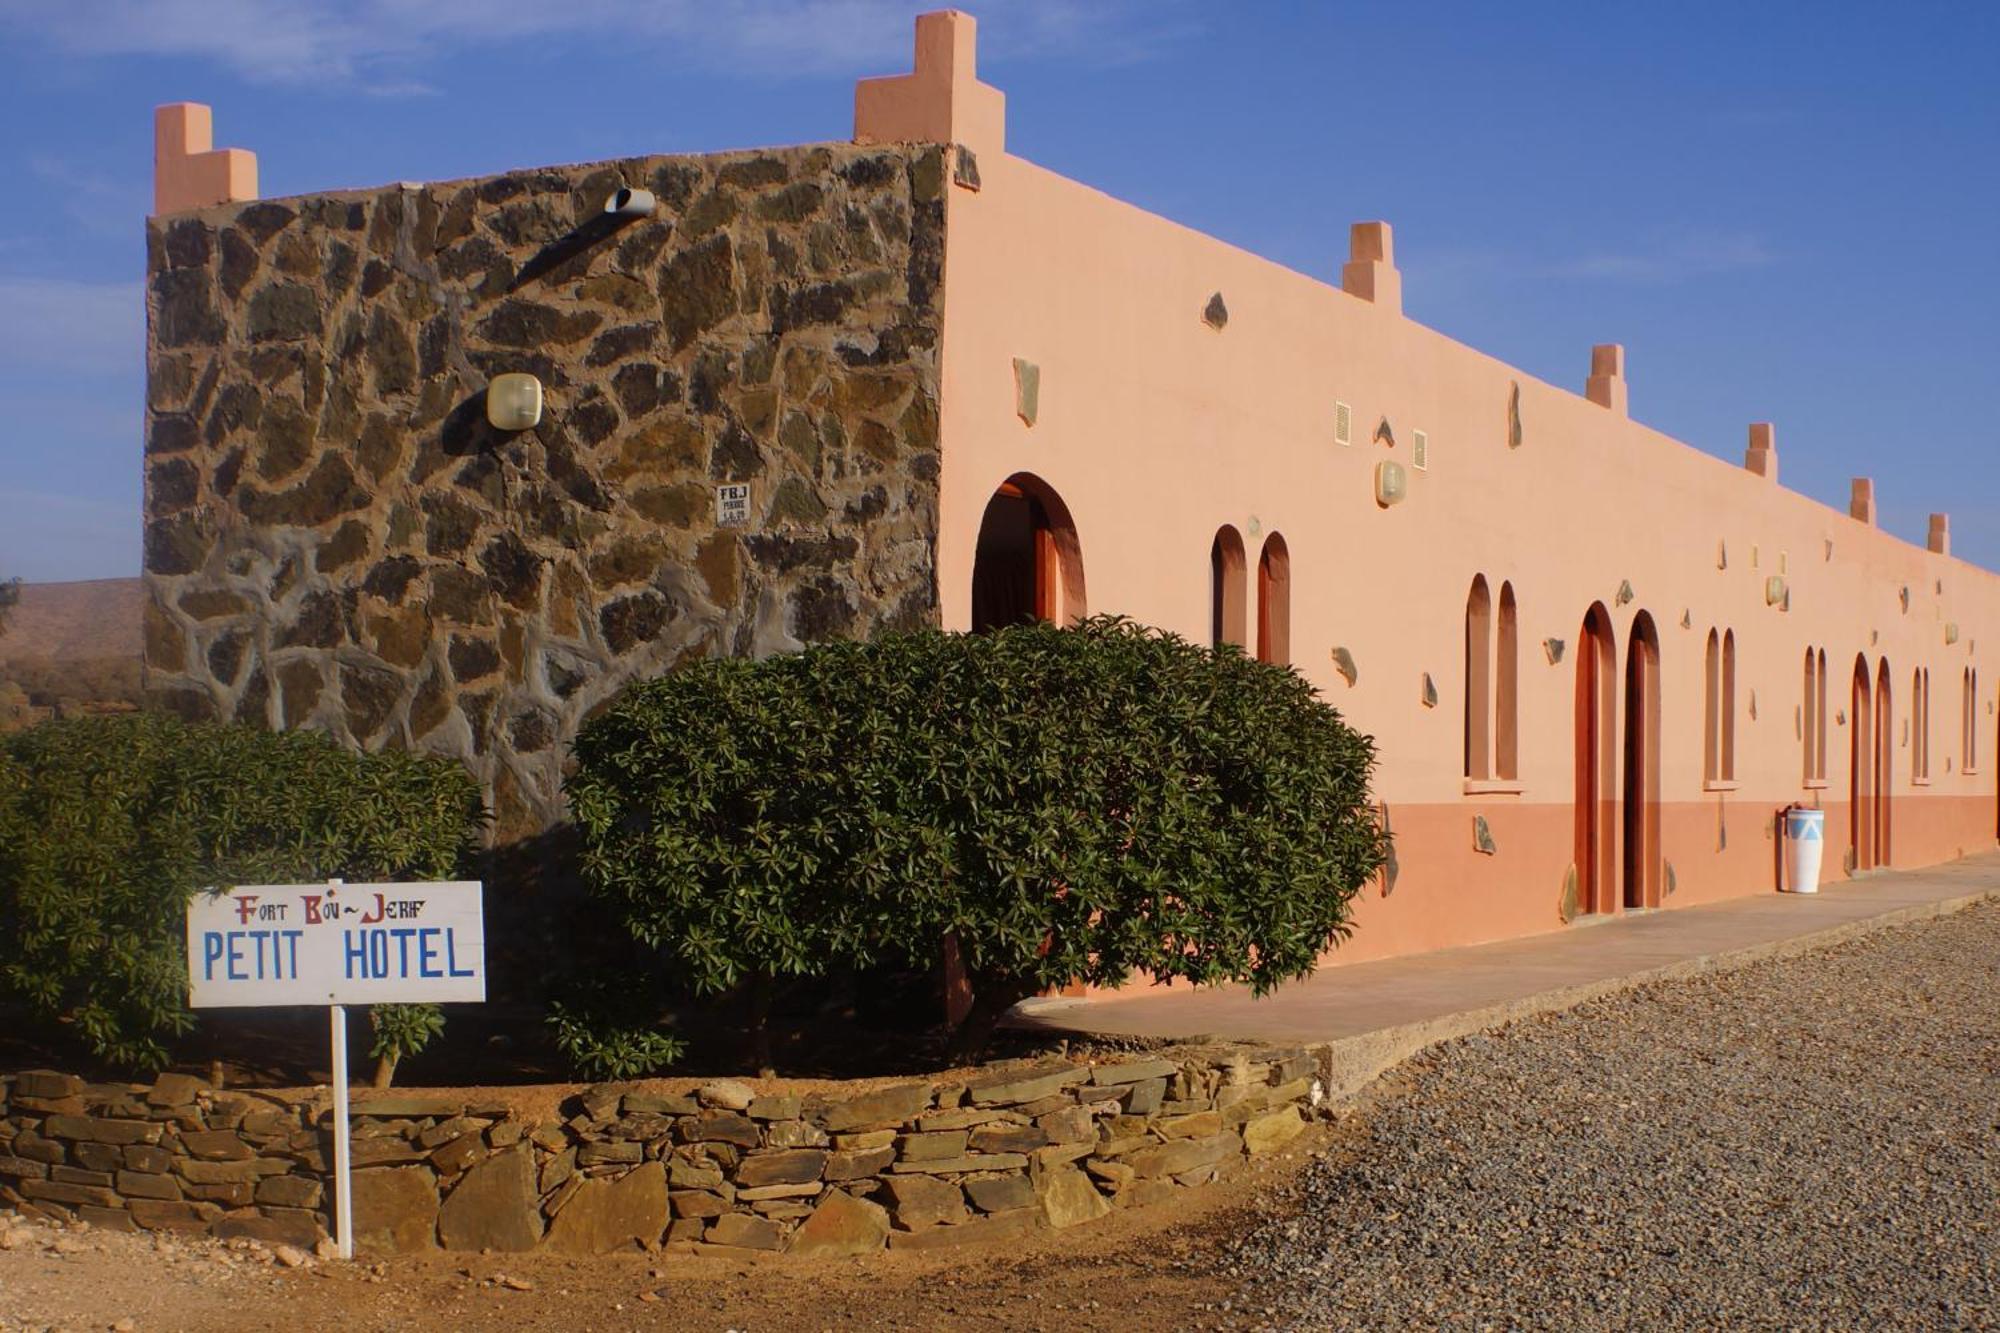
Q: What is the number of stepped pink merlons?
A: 7